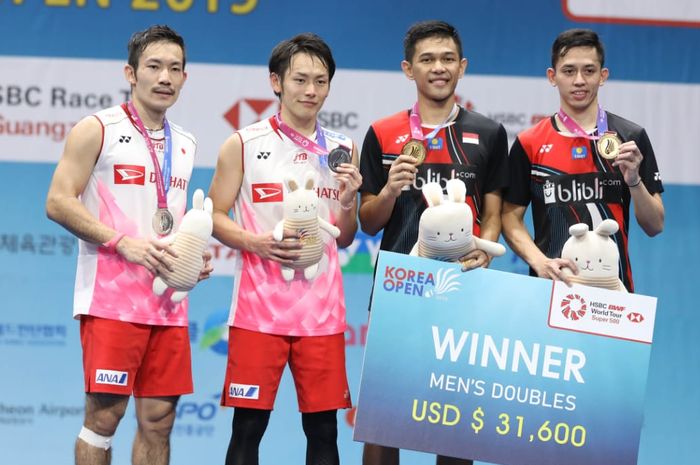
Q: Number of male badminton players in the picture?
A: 4